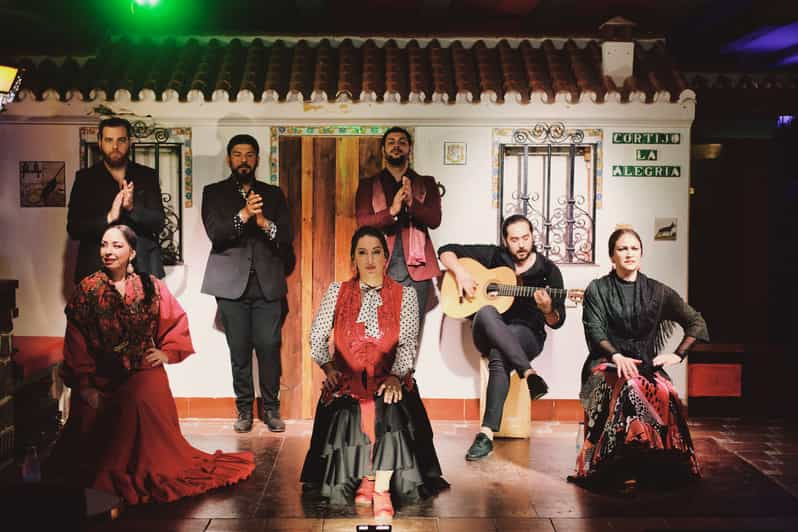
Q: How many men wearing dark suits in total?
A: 2